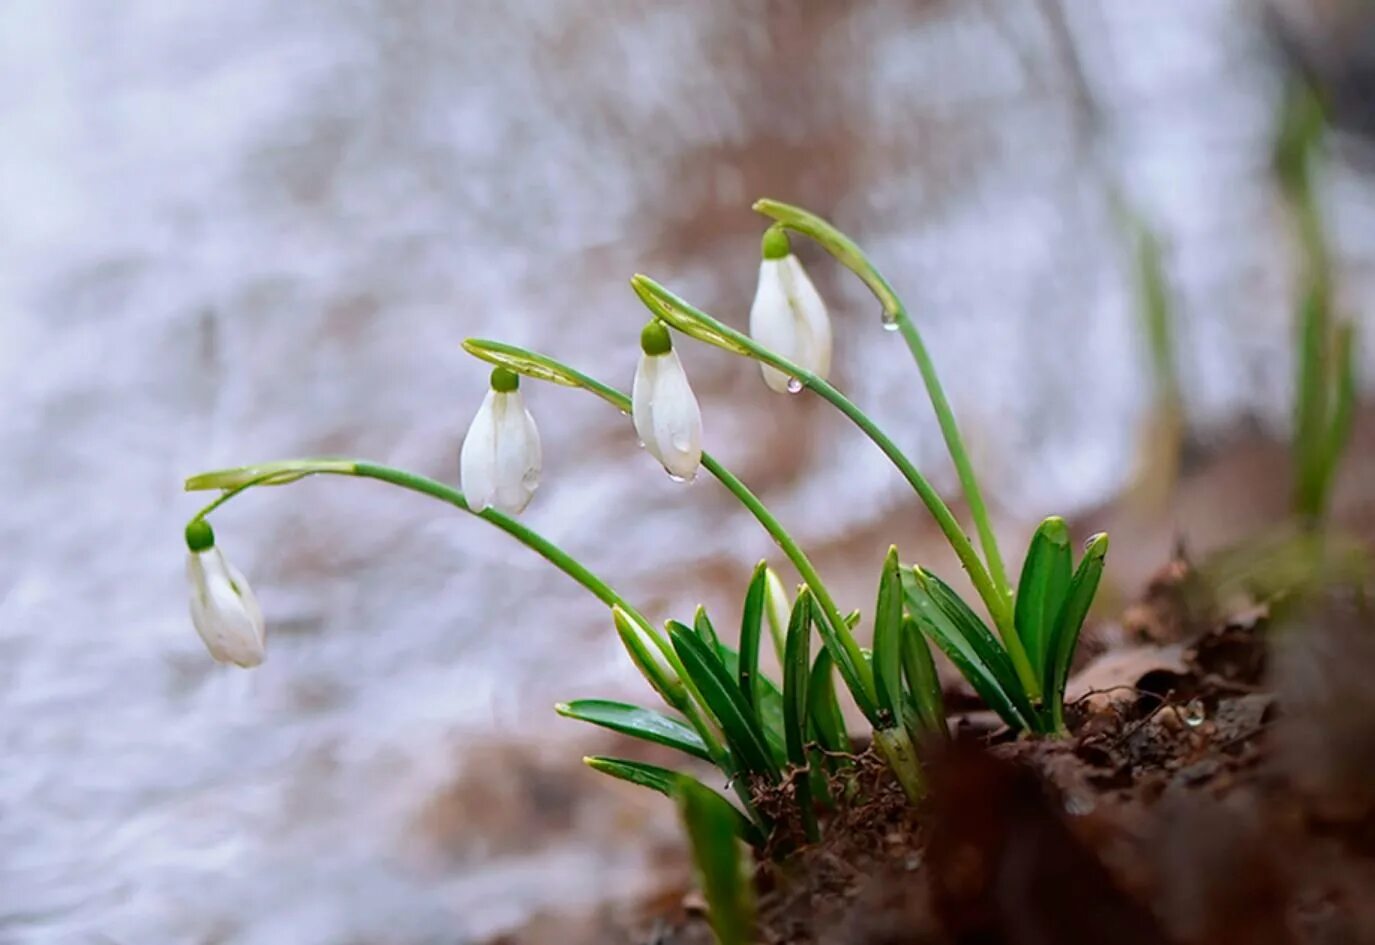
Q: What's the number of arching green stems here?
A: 4